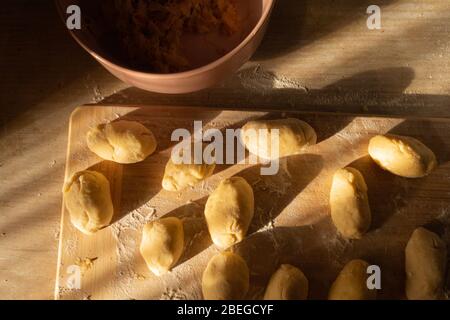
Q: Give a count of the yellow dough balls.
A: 12